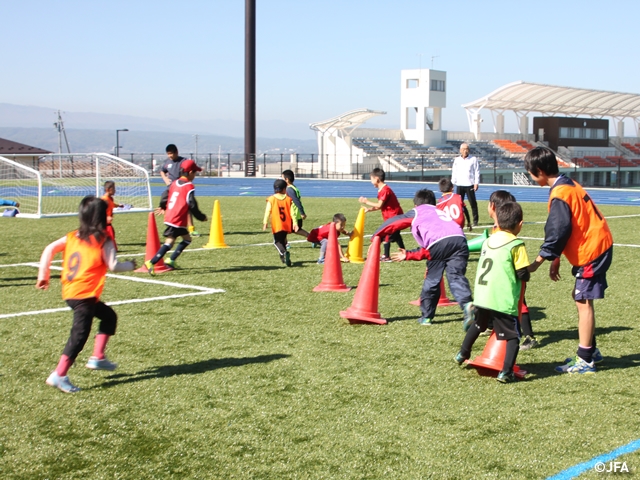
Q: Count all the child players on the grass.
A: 12